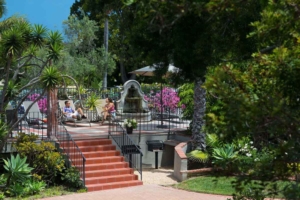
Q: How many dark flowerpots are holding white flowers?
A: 1